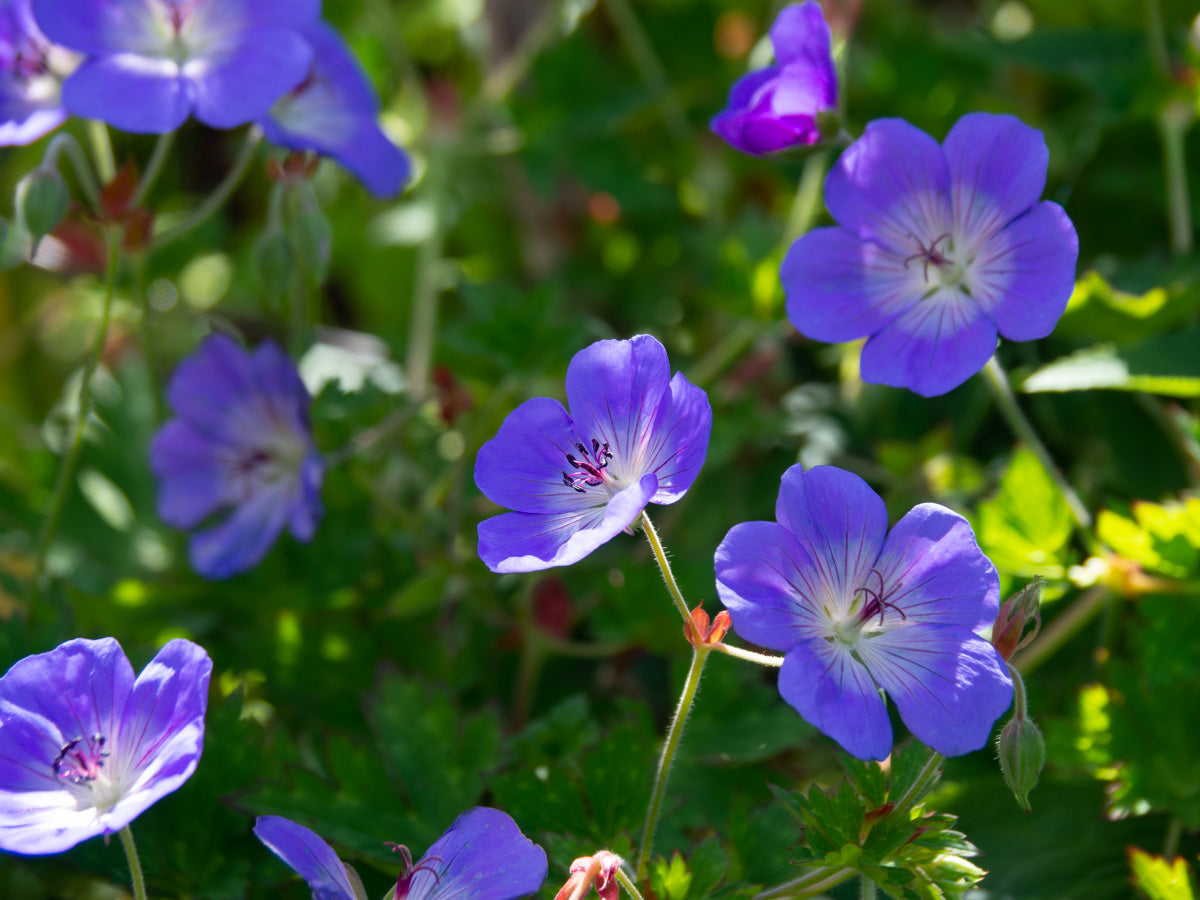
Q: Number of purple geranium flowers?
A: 10